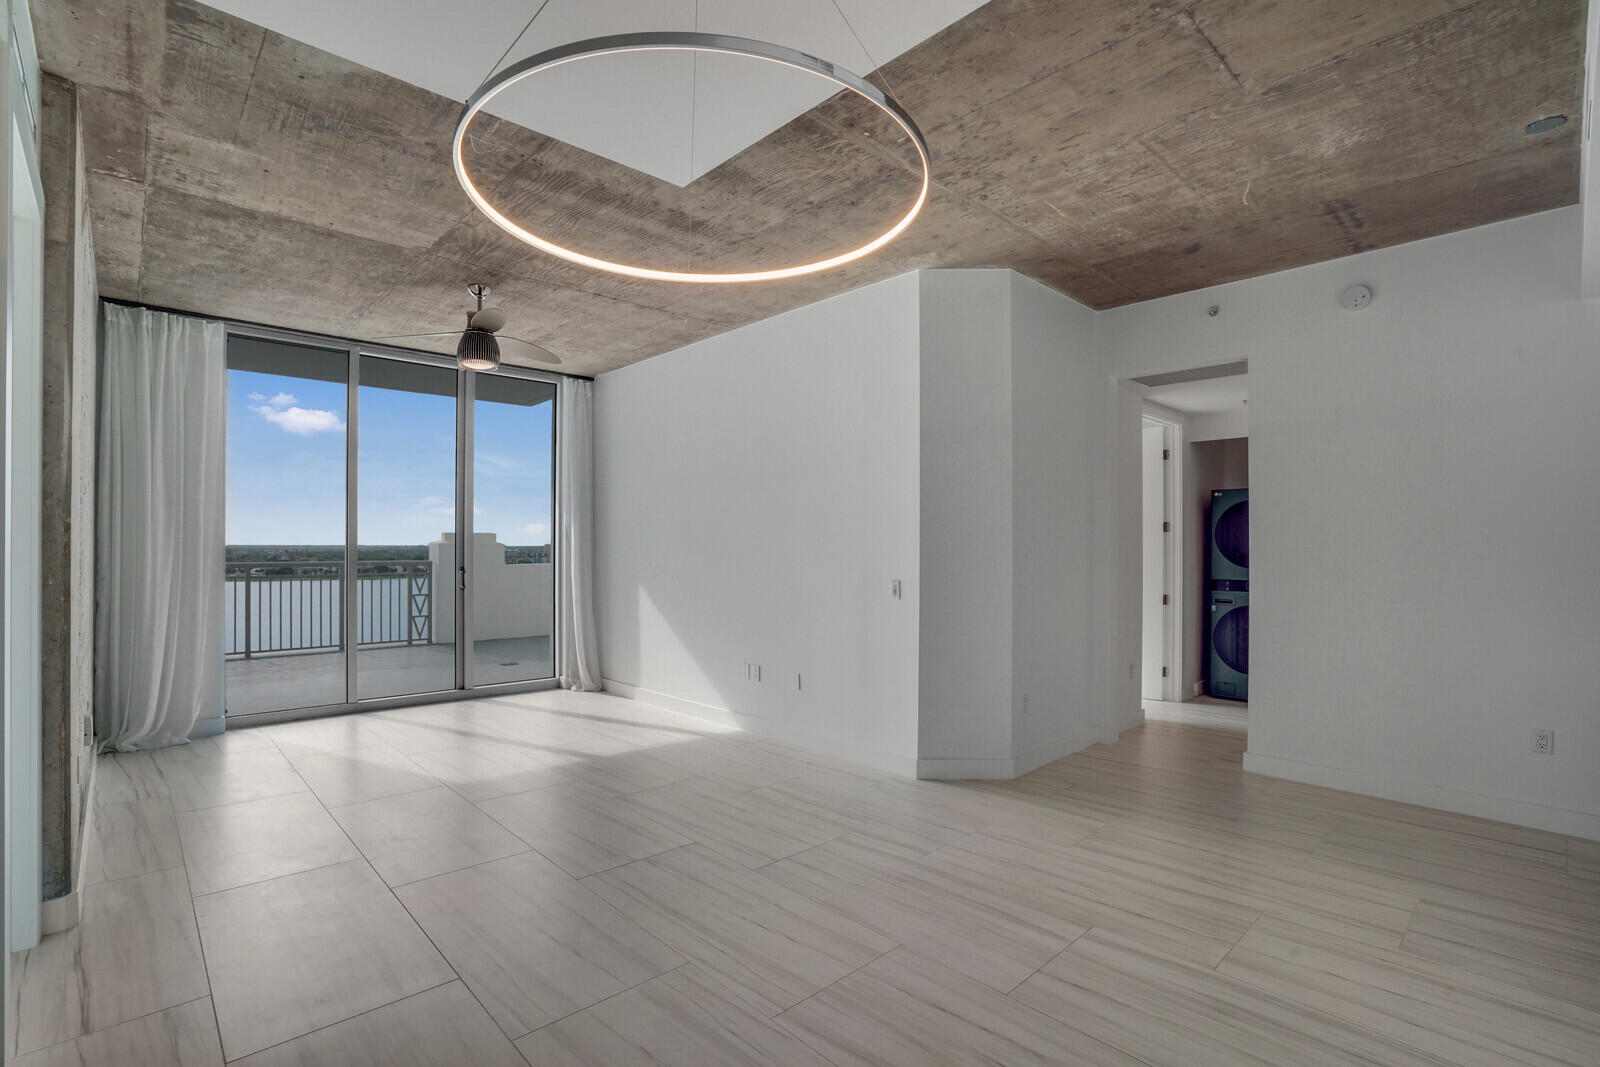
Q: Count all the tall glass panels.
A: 3